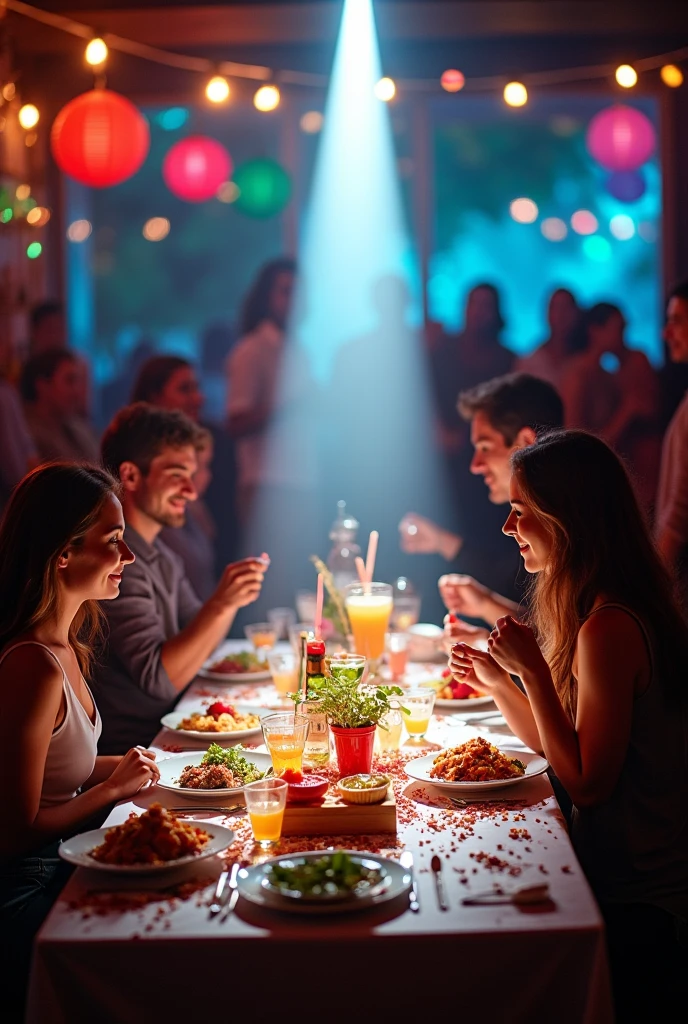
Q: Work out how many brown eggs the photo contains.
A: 0